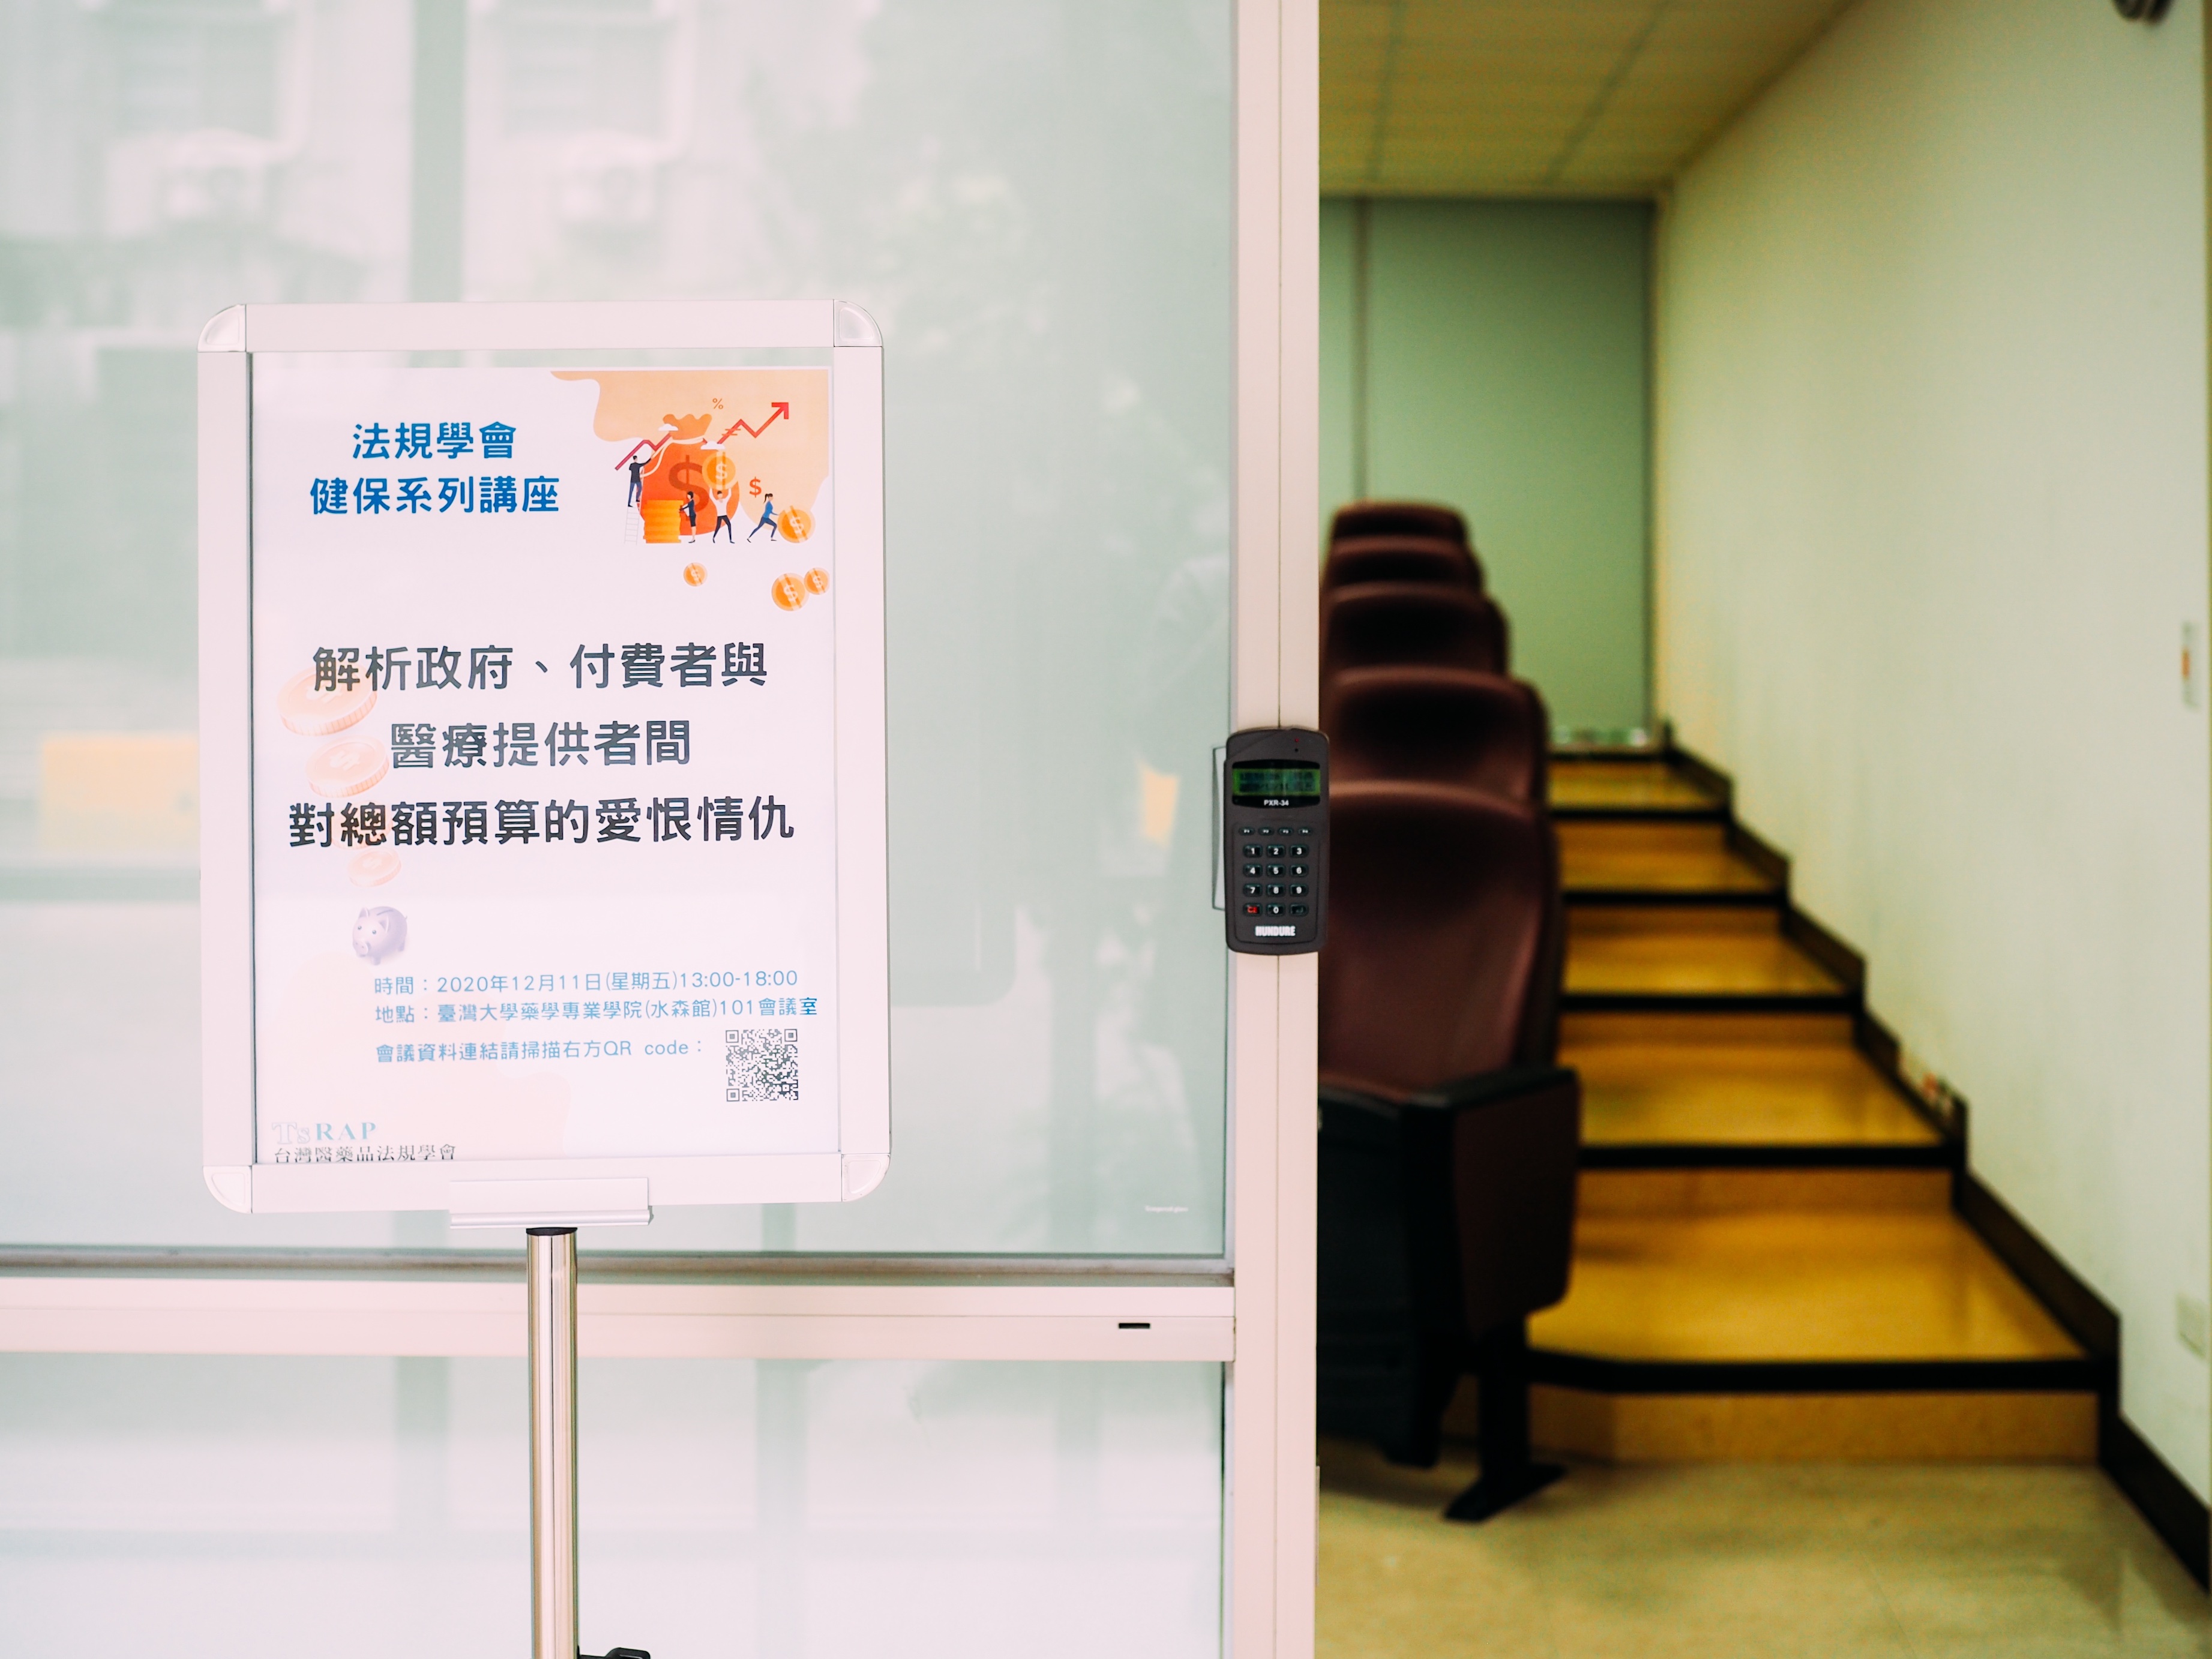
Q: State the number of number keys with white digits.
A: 10